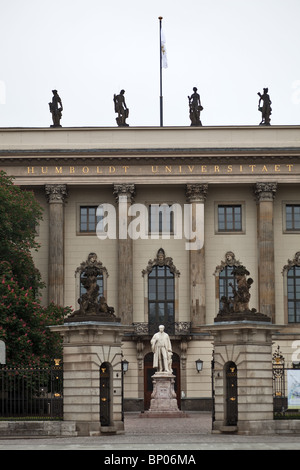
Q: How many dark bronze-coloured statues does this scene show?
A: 6